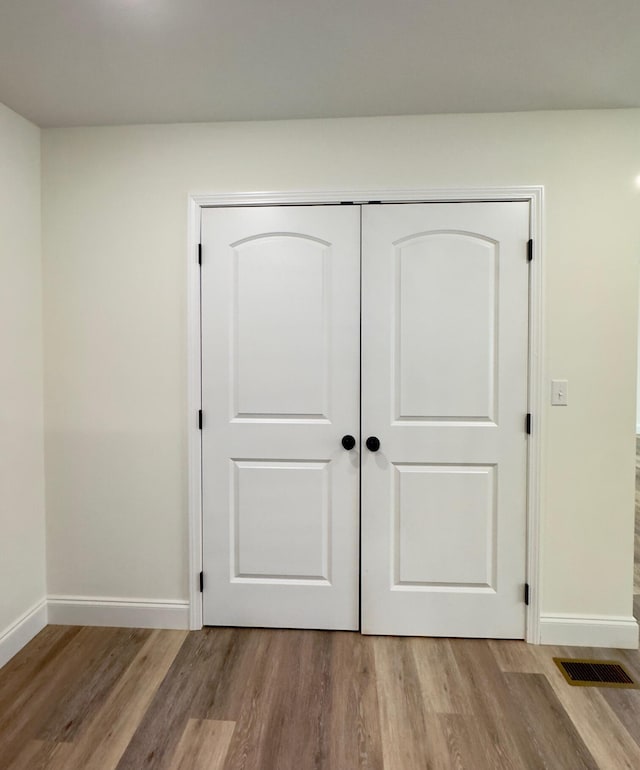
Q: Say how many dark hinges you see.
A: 6